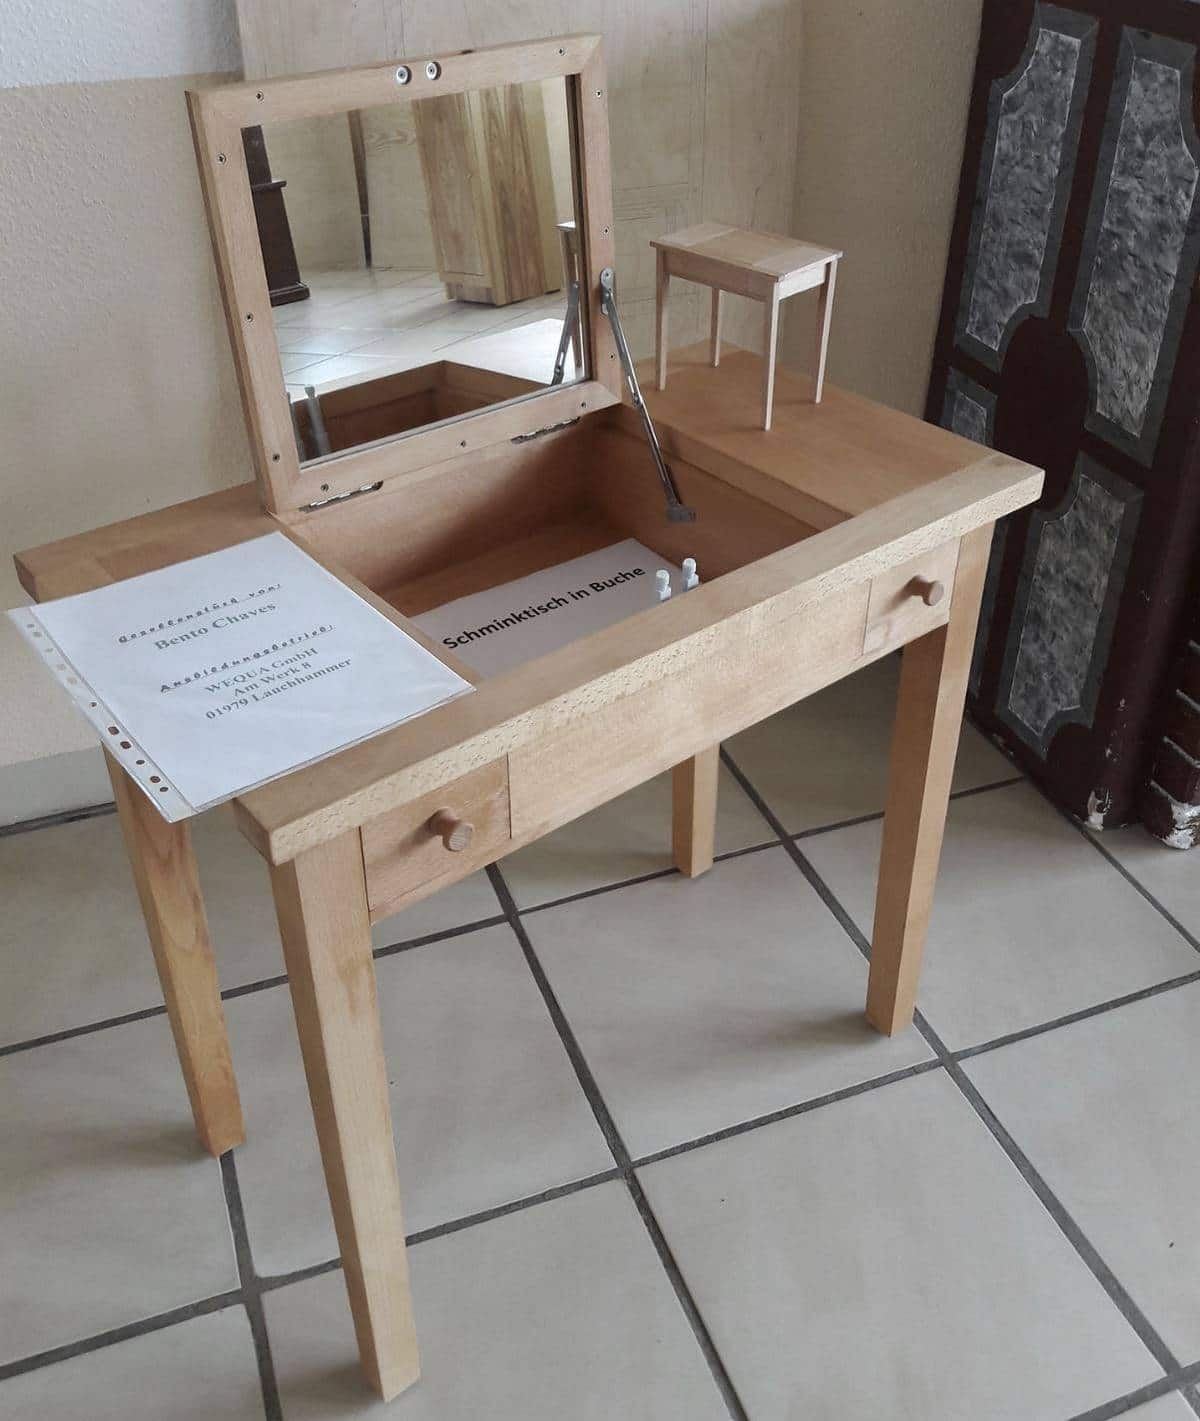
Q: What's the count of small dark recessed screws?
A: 11